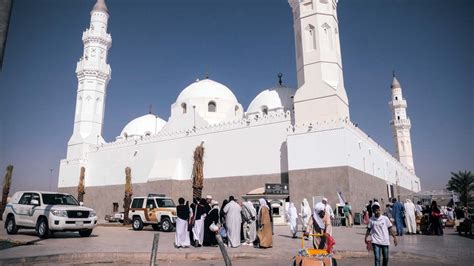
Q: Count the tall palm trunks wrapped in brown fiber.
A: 4